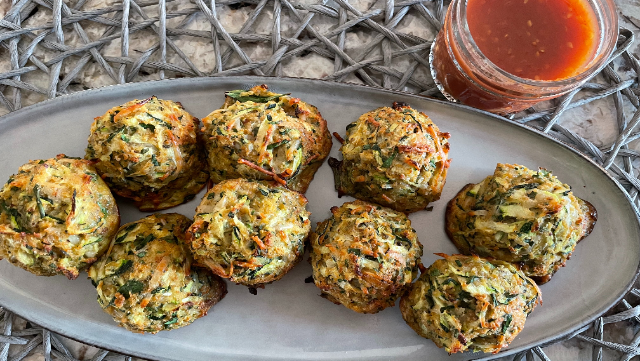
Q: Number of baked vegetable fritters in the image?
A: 9